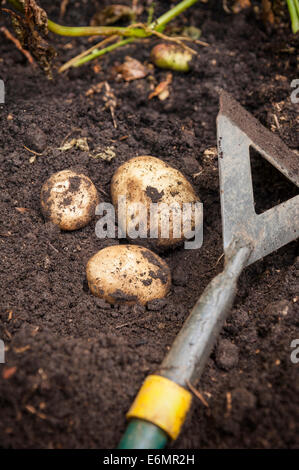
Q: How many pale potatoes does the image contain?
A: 3